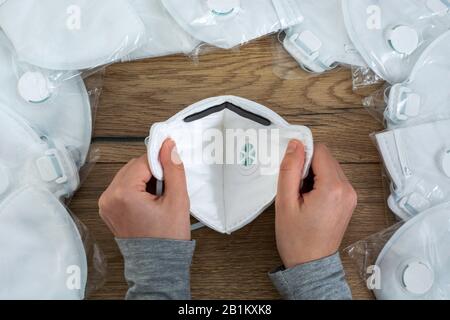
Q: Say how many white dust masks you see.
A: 12